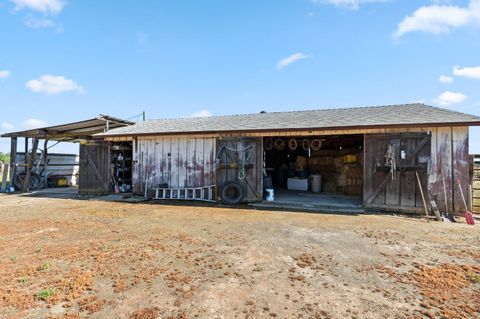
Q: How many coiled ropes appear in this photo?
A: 5